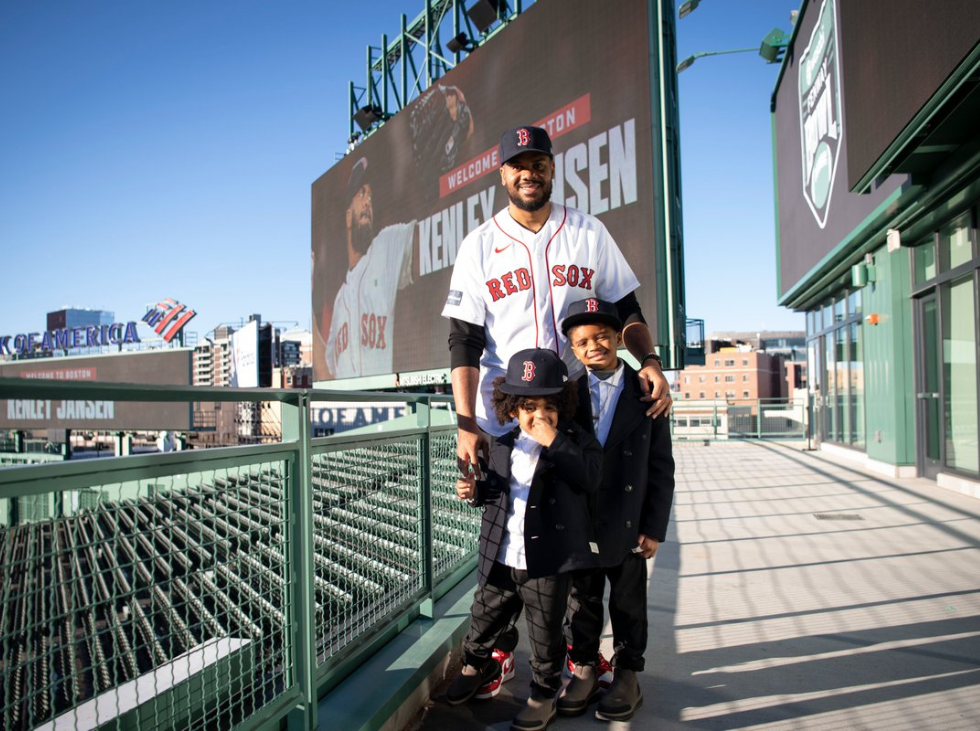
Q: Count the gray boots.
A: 4